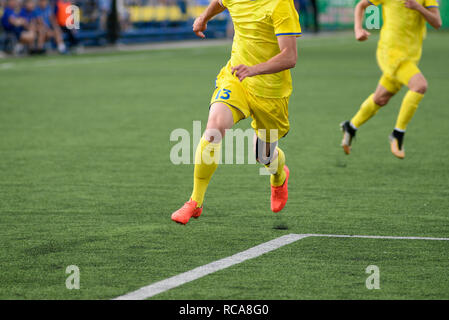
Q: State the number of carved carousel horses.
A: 0